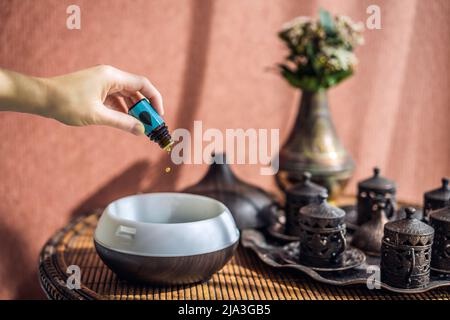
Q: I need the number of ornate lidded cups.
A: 6